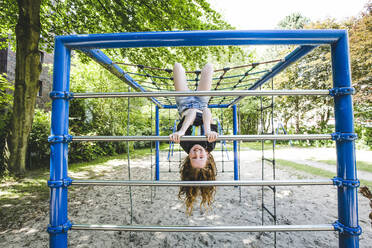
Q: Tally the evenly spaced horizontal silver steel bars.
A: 4